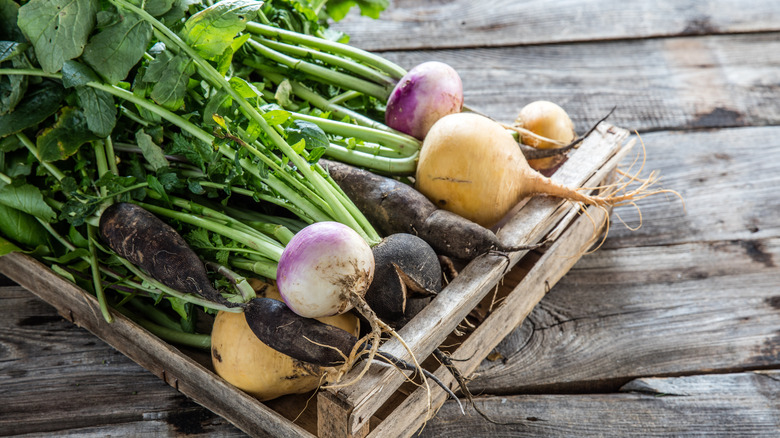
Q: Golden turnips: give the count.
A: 3